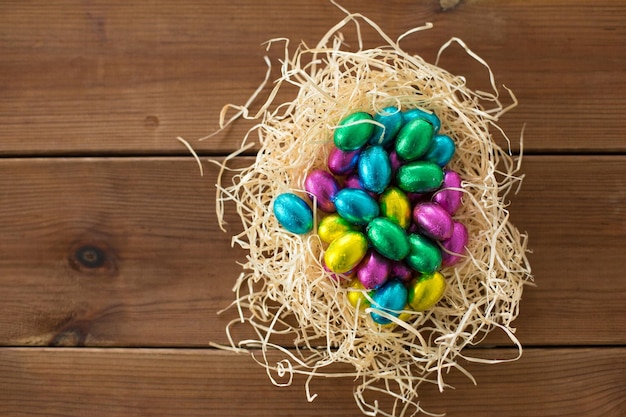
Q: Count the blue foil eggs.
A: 7